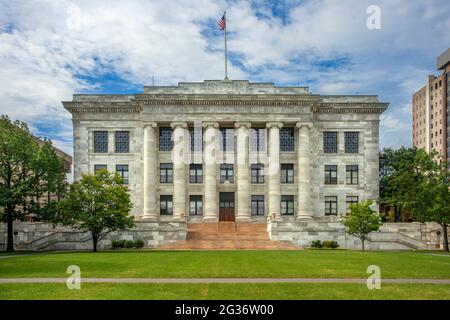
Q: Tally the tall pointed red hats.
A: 0